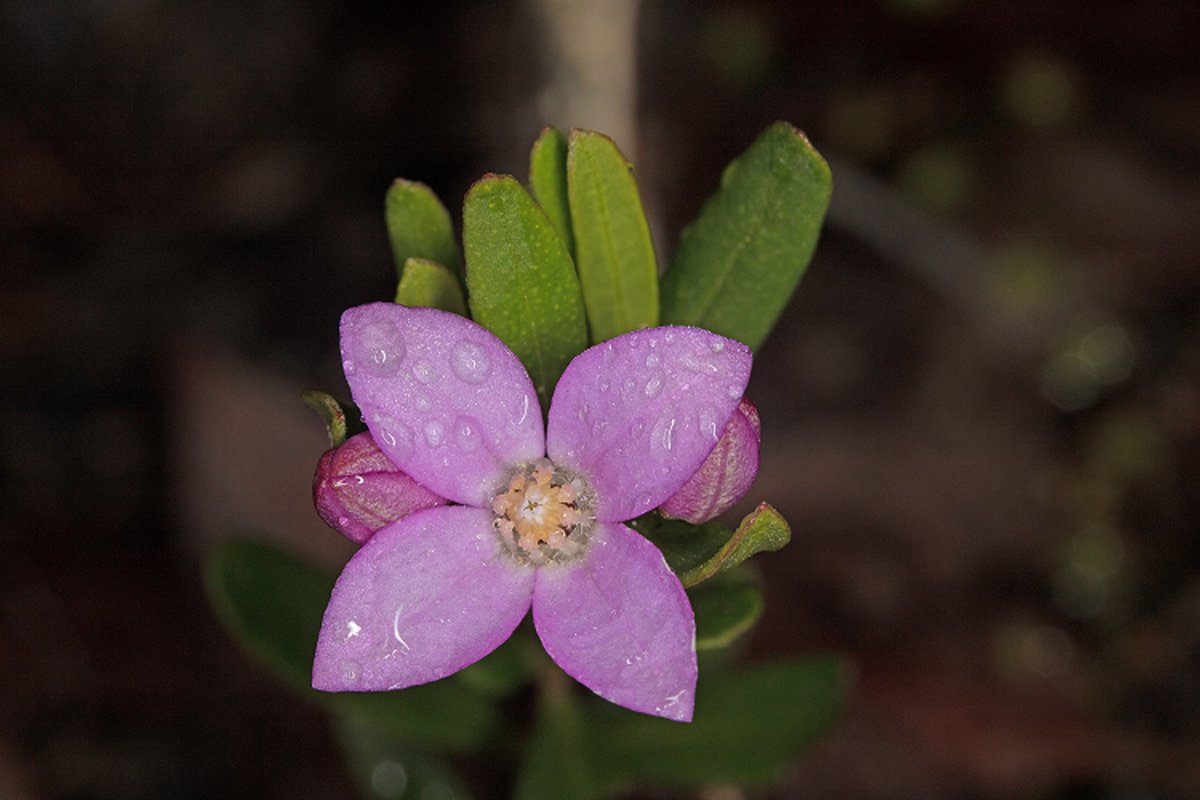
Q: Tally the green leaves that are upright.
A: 6